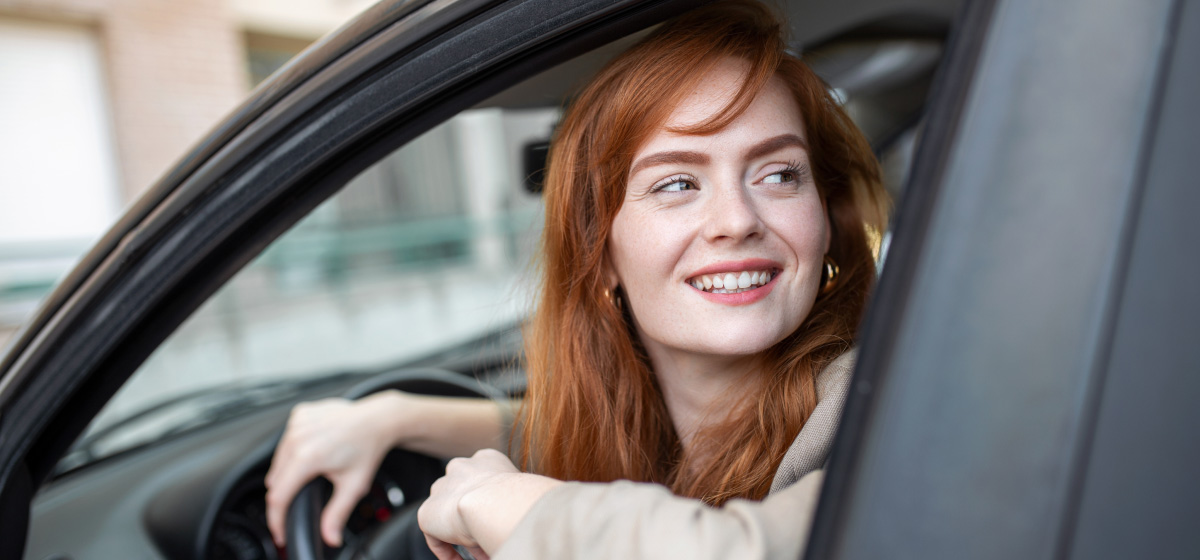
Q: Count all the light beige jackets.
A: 1